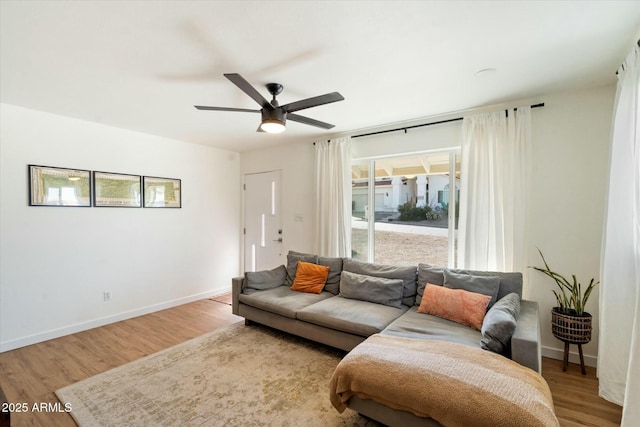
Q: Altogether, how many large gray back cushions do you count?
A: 3